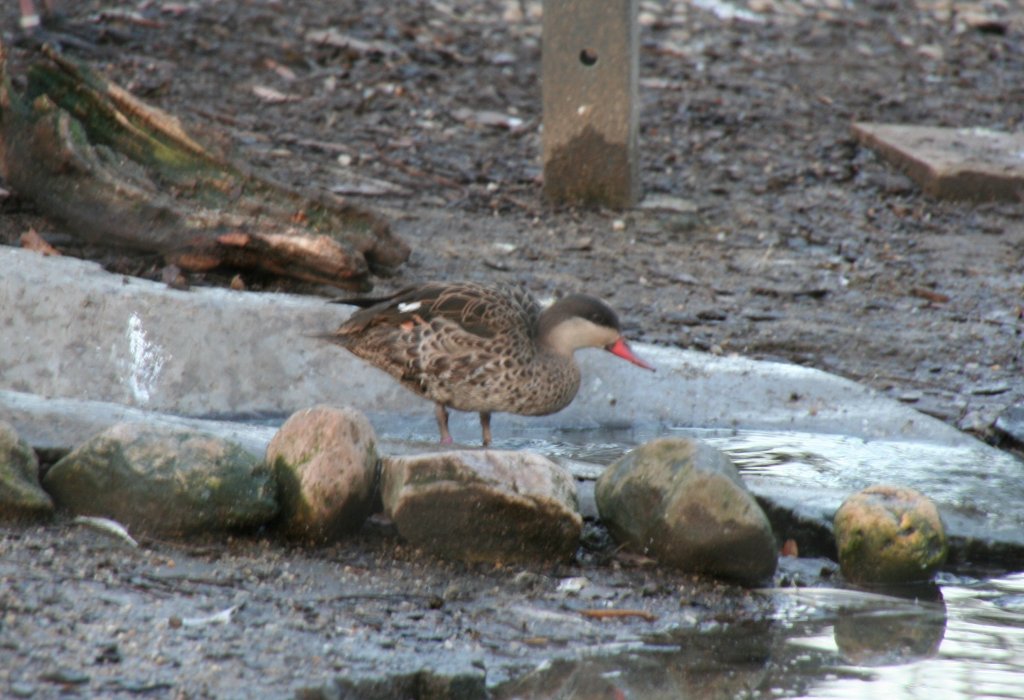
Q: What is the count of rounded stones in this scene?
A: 6